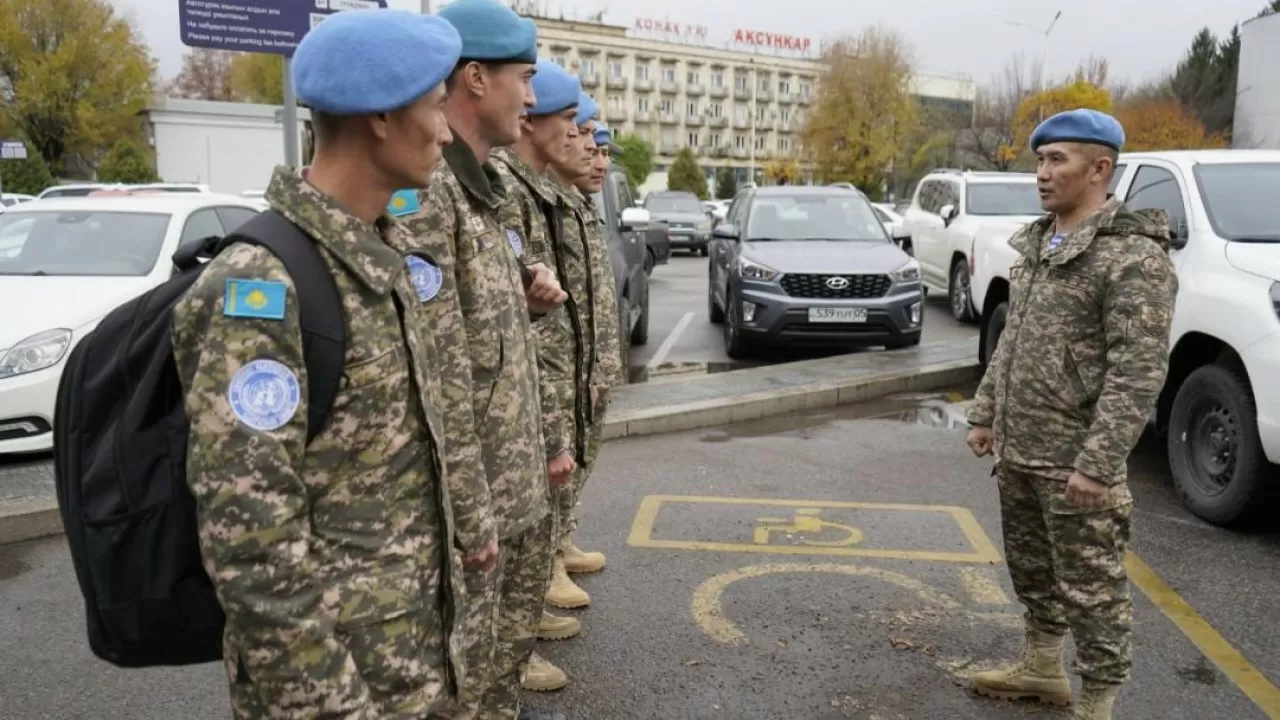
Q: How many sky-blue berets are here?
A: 6